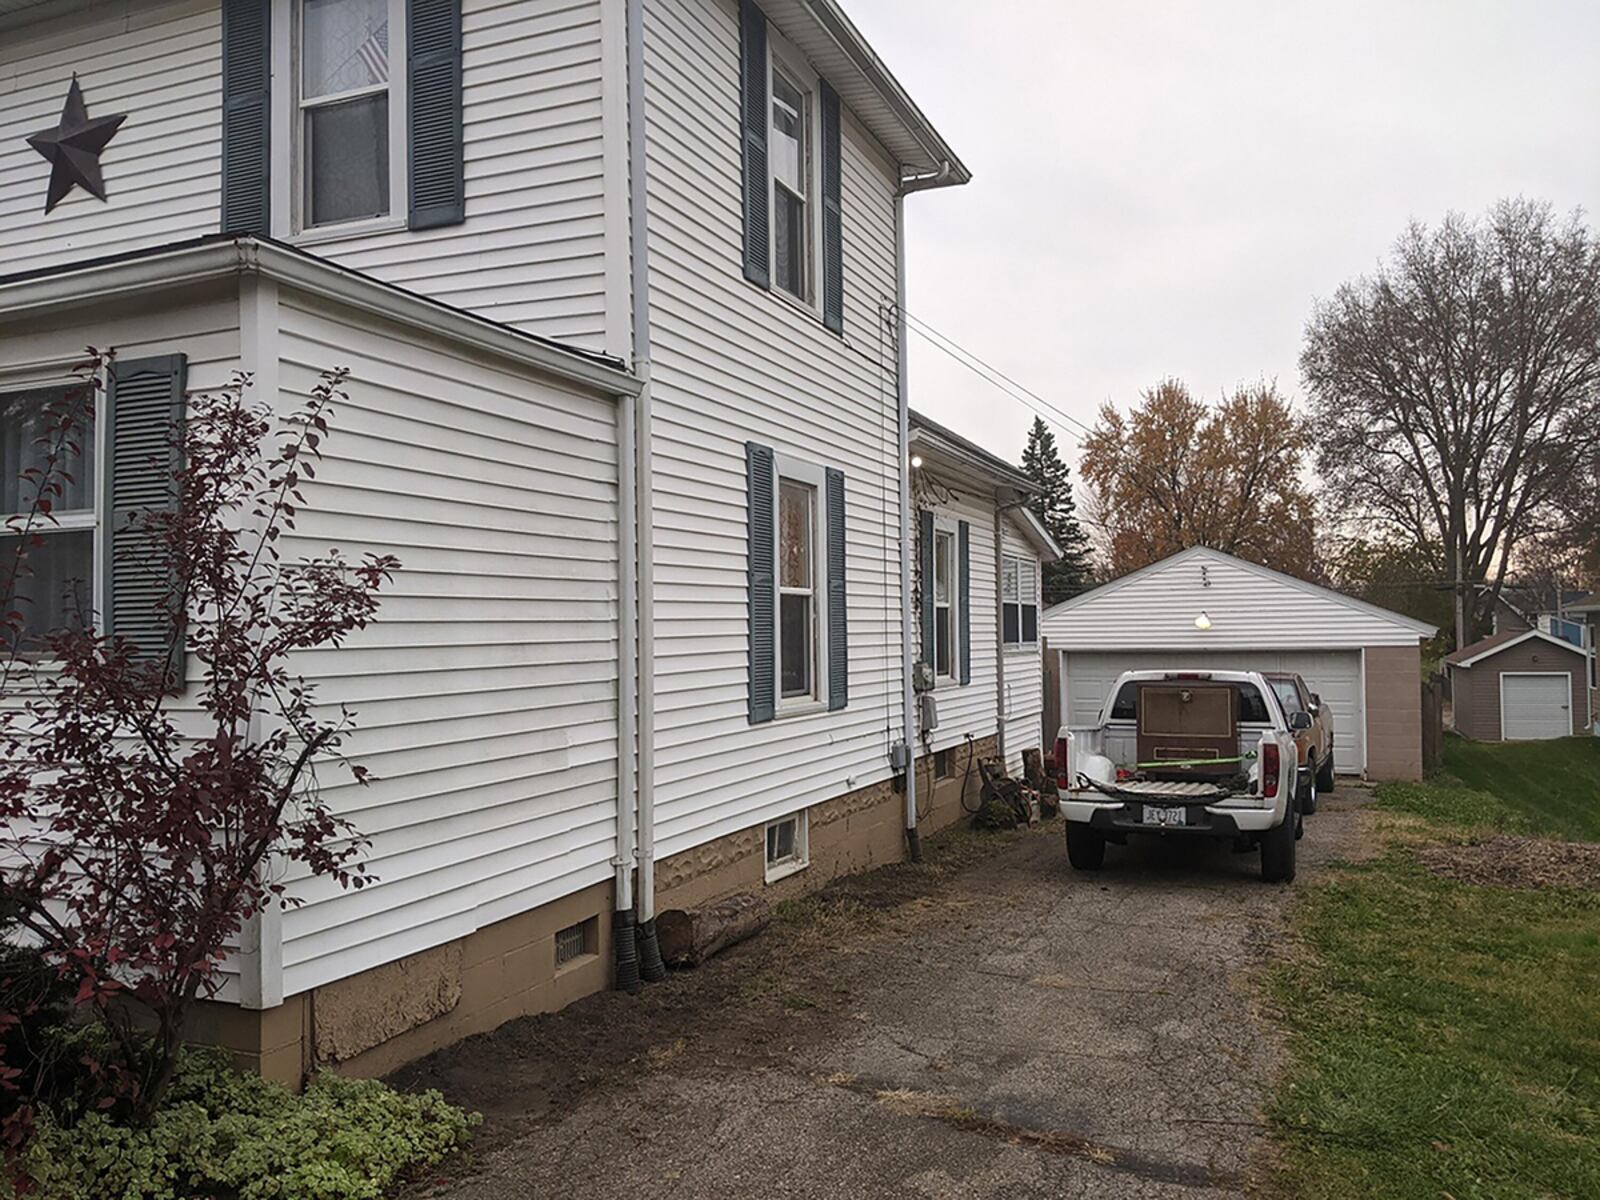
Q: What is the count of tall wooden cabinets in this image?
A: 1